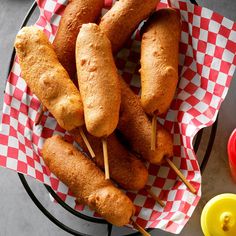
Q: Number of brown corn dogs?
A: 8